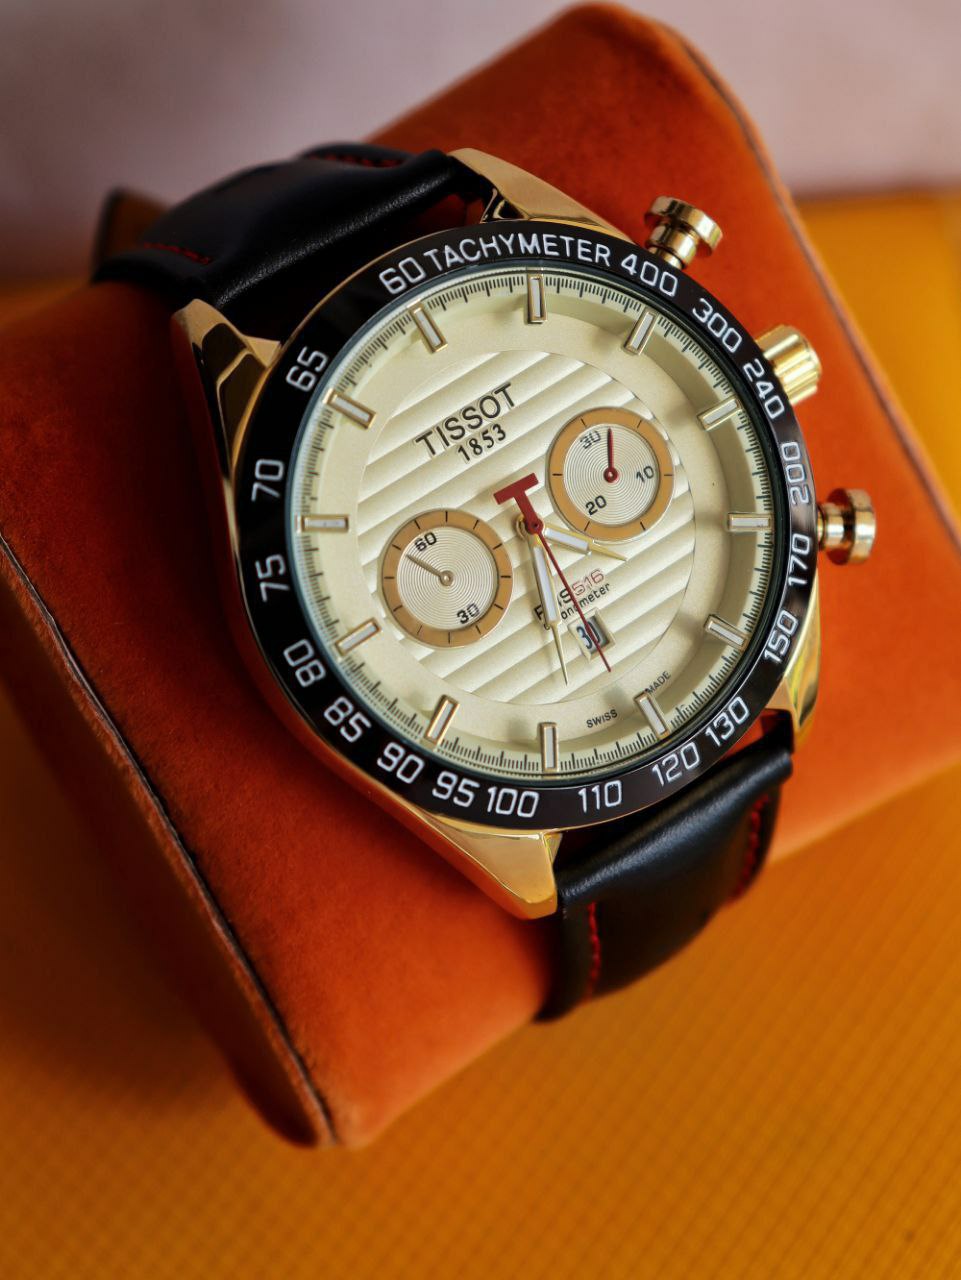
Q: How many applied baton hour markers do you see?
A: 12